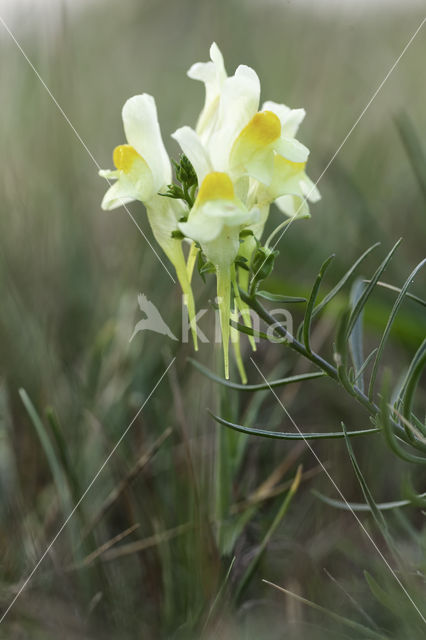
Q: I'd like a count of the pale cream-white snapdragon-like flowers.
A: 5